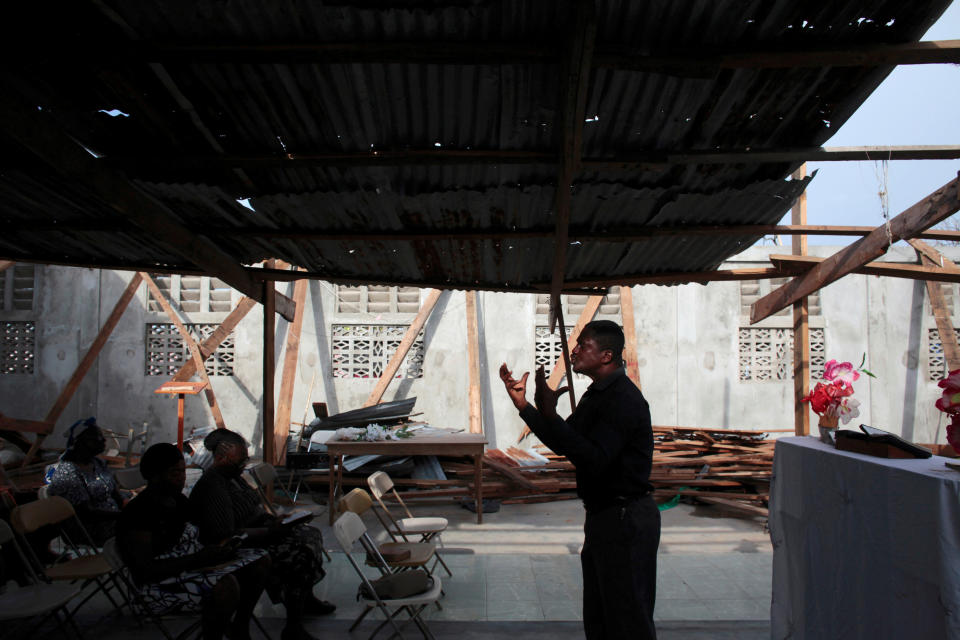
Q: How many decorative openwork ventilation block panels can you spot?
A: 6